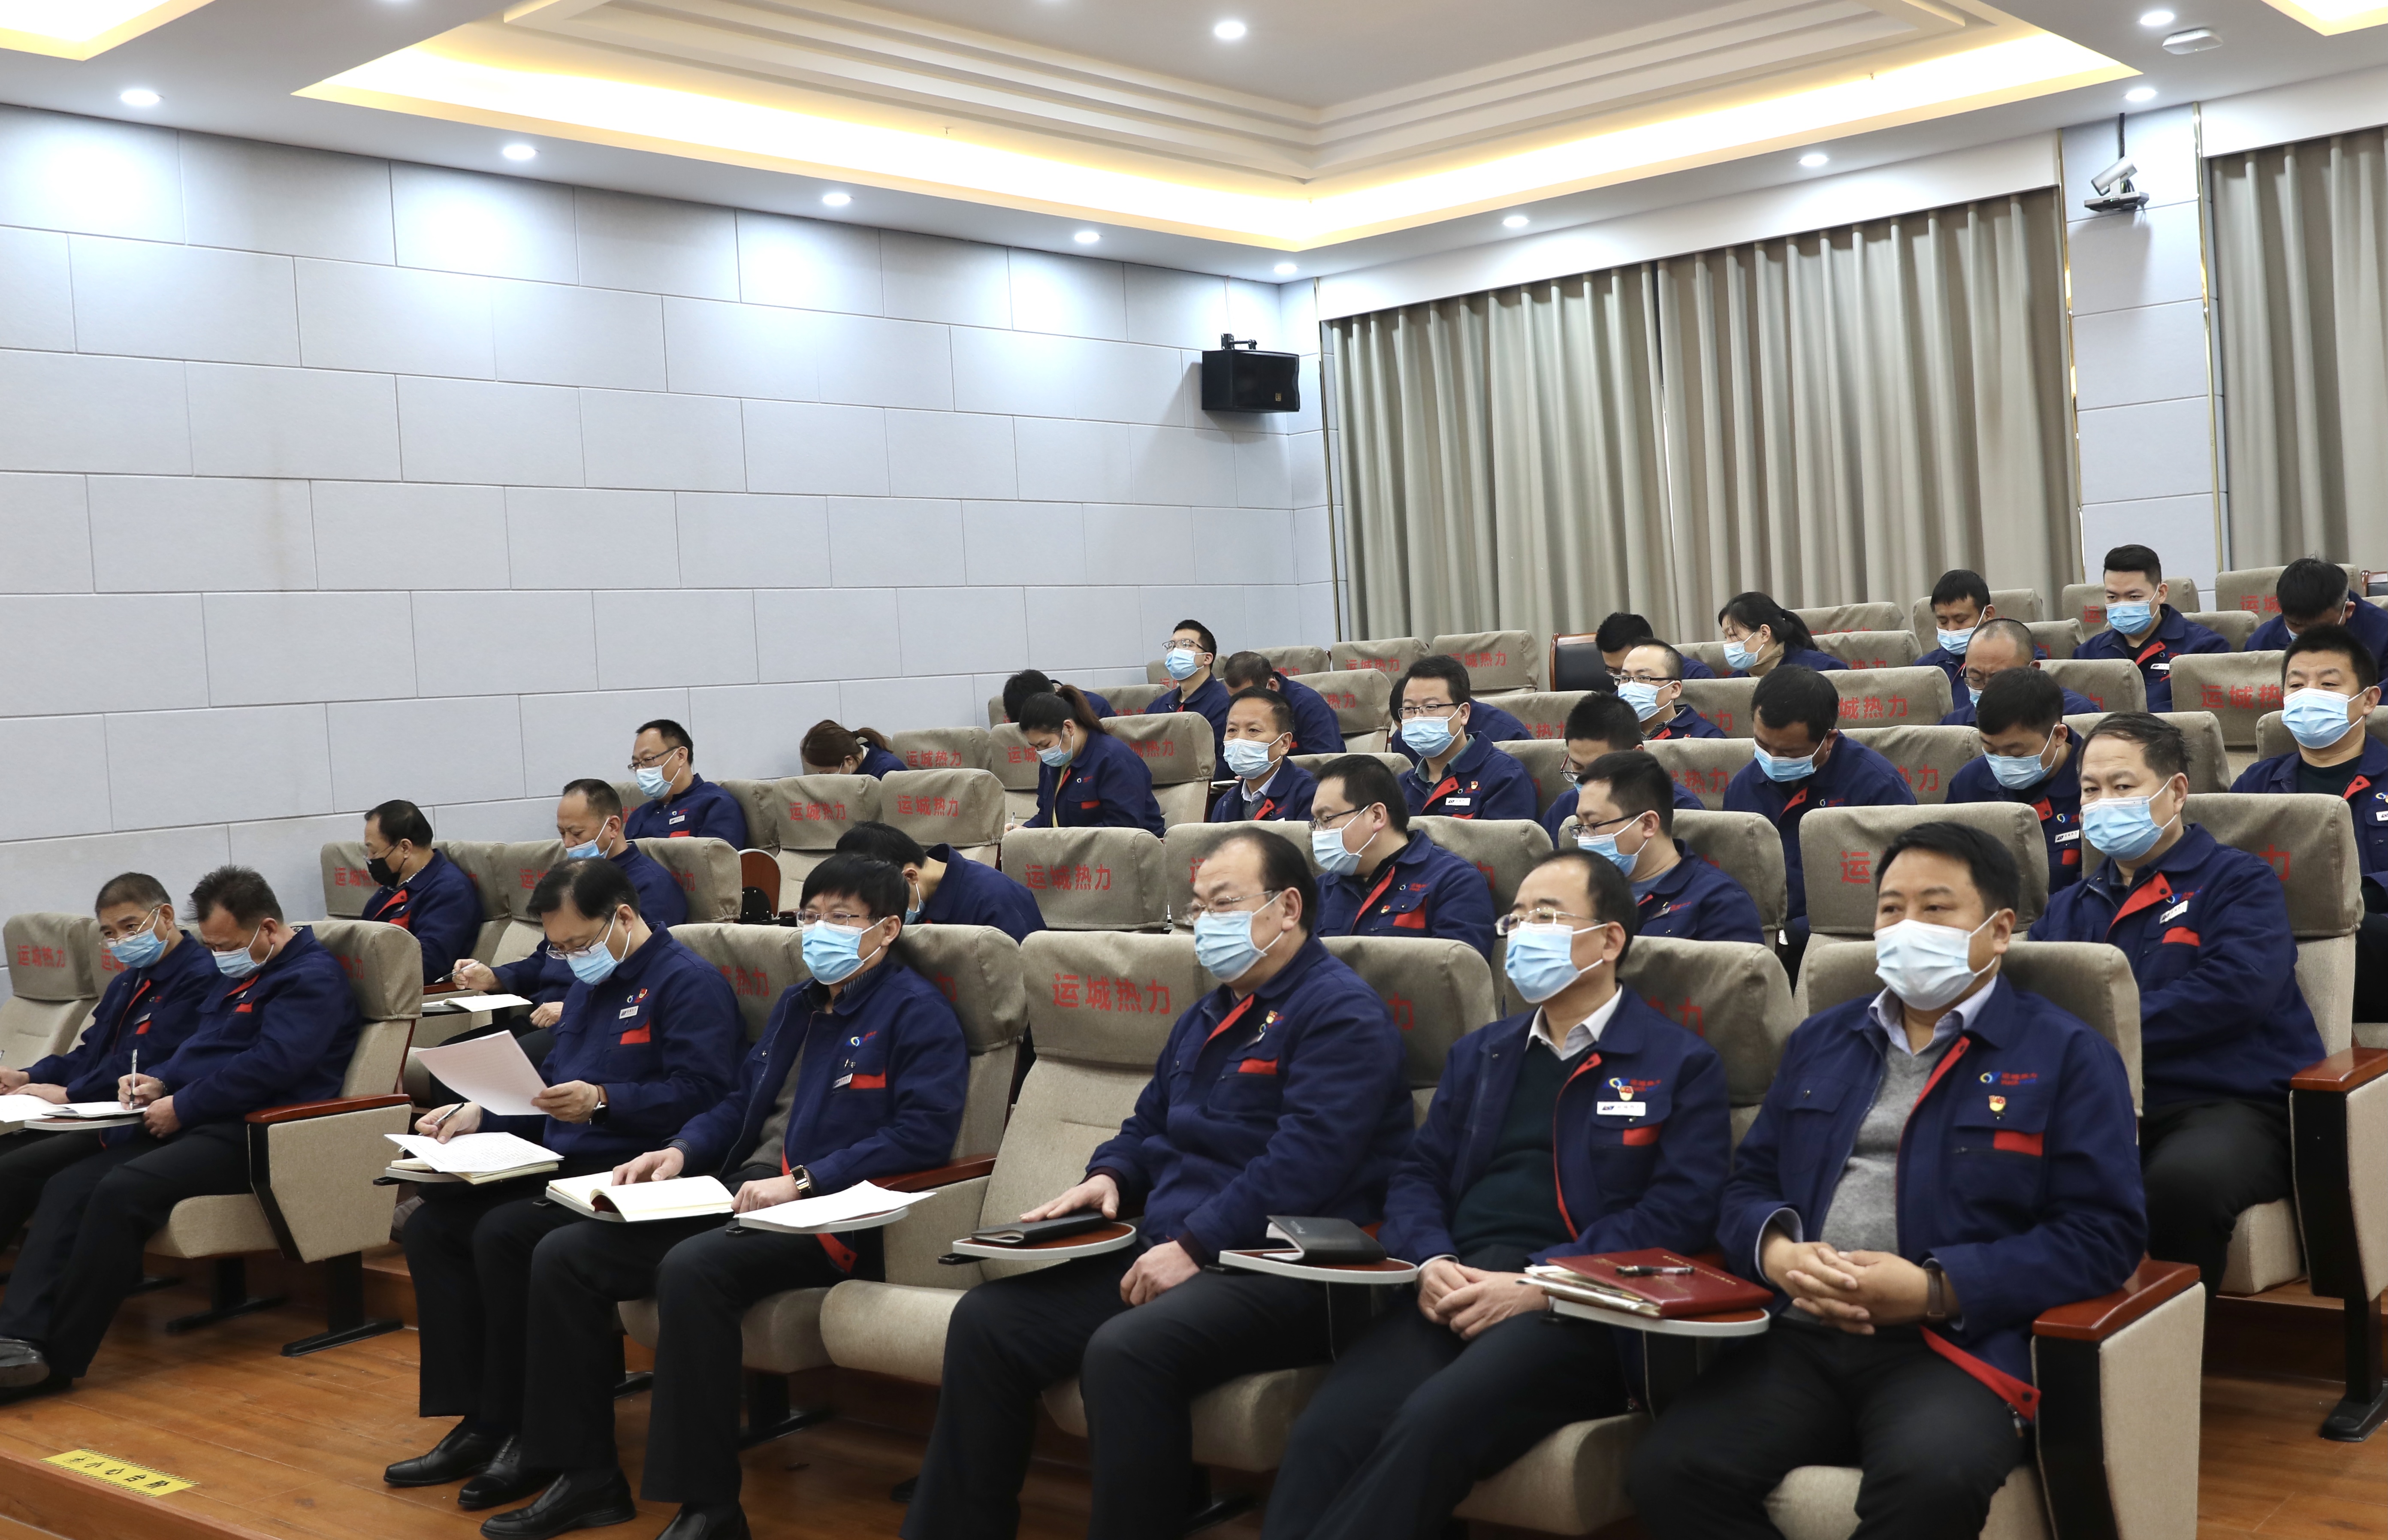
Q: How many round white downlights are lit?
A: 10